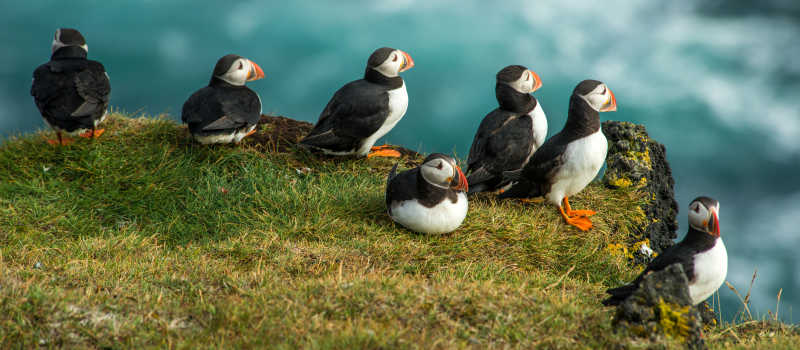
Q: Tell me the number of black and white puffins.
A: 7